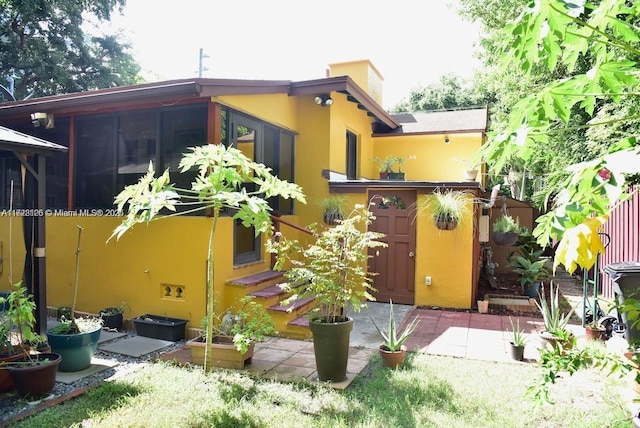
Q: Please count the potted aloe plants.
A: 3